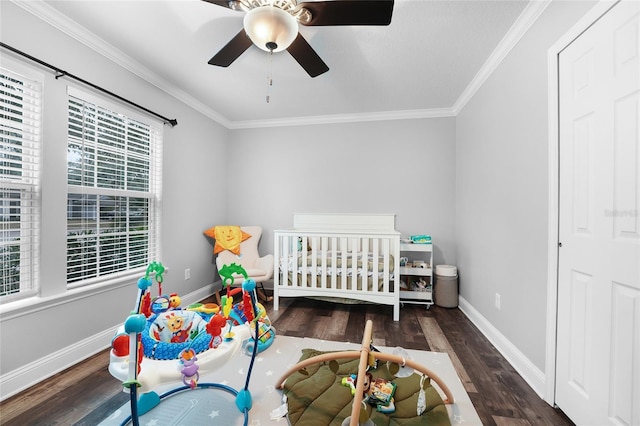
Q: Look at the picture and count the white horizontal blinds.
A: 2